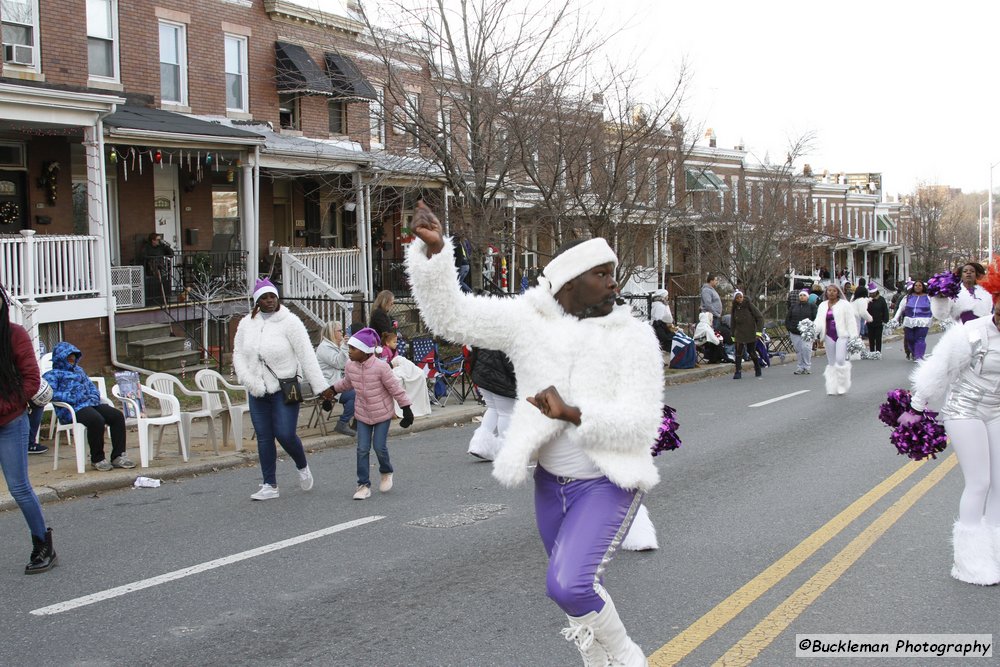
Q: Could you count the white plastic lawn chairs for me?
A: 5